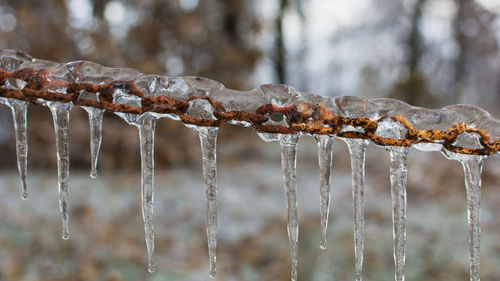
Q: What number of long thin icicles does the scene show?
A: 10